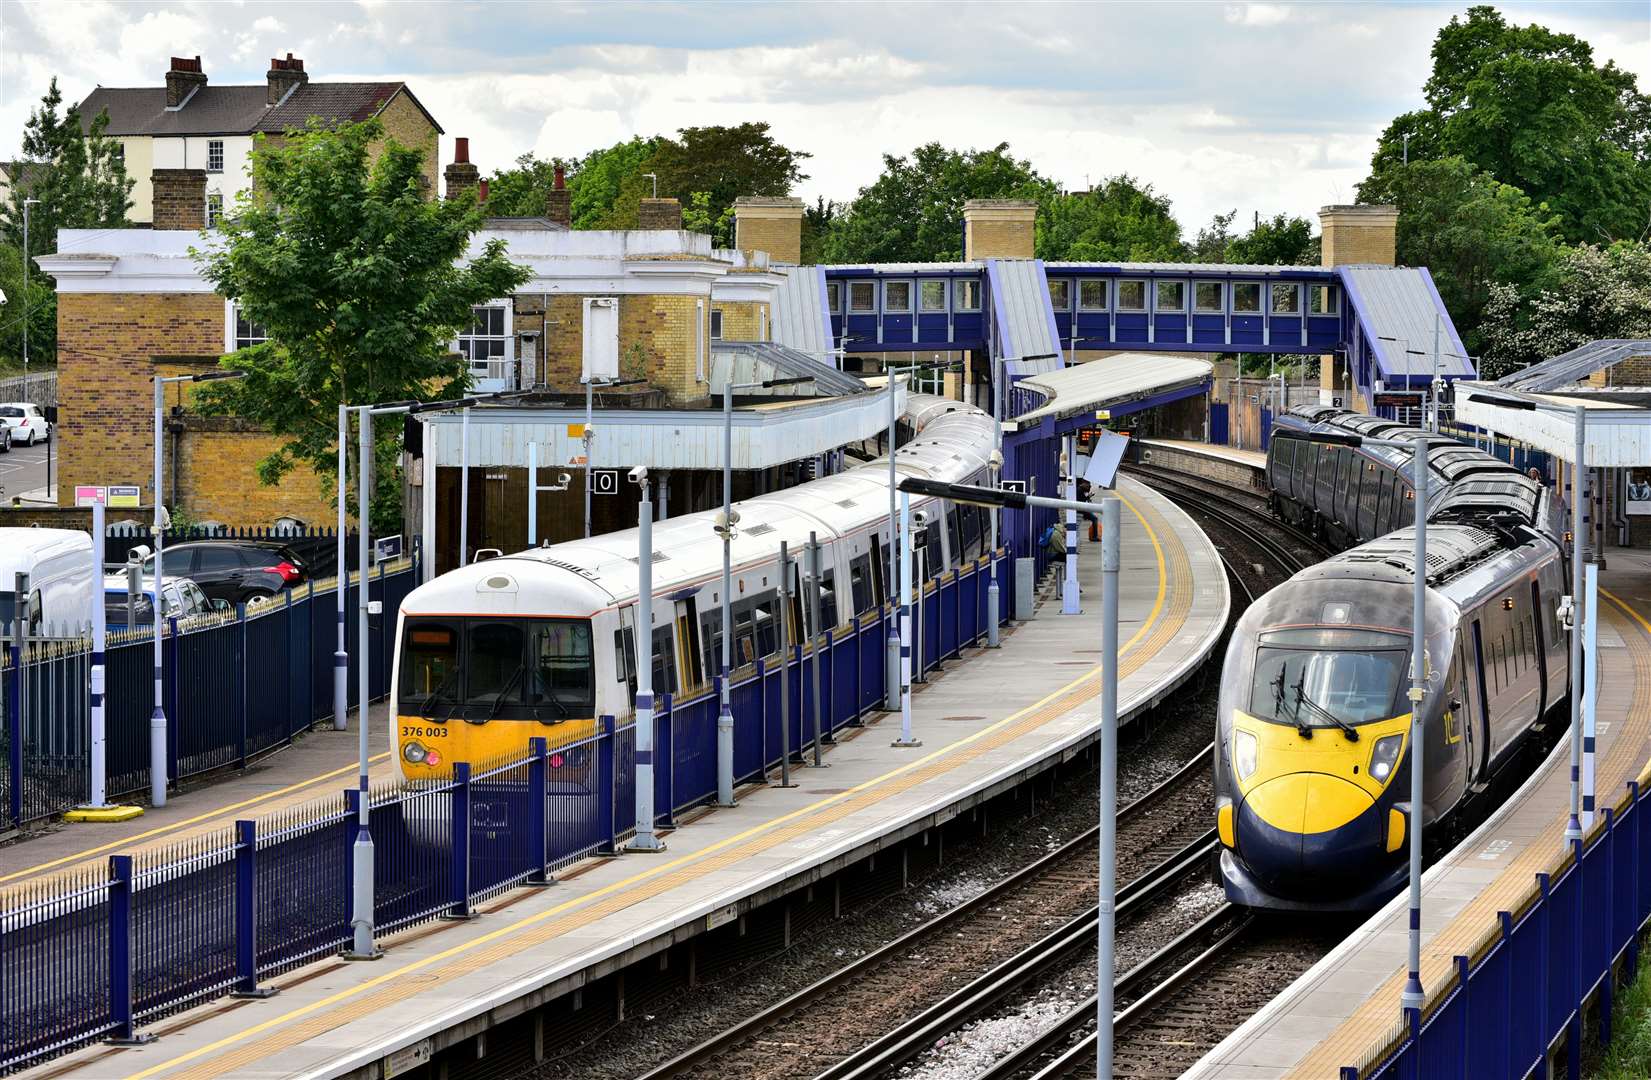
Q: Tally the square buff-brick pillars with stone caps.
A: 3